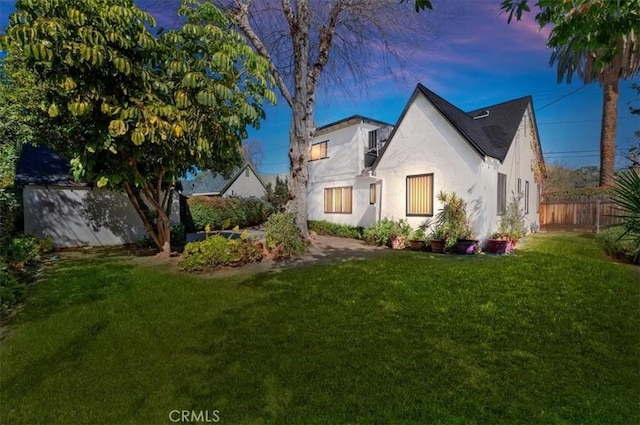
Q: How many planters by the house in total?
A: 5